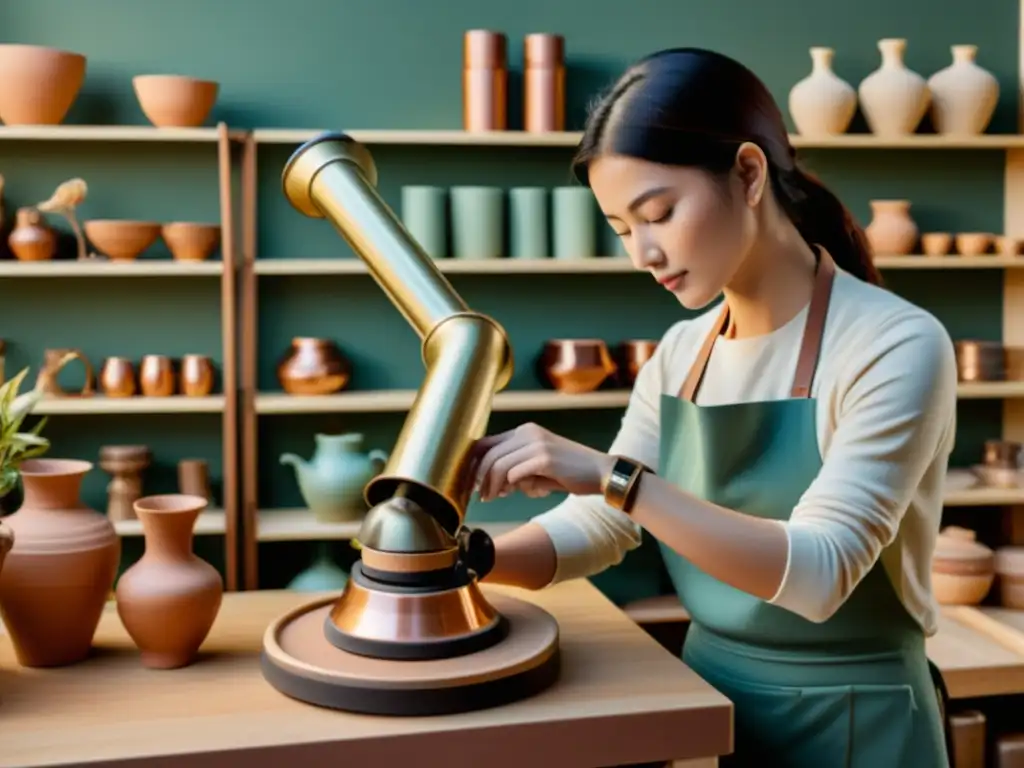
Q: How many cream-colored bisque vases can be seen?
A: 3